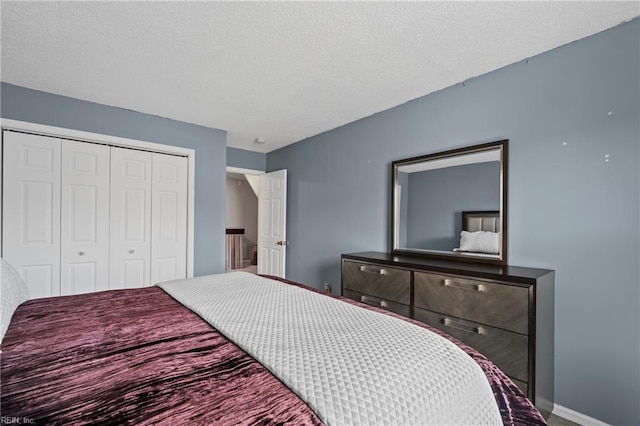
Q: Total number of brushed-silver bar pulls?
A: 4